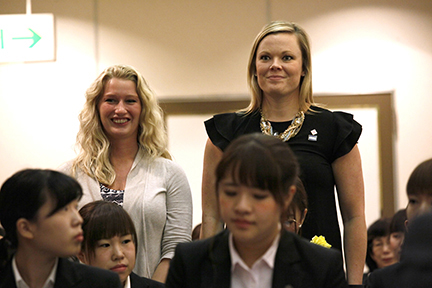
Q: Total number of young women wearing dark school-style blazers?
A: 3